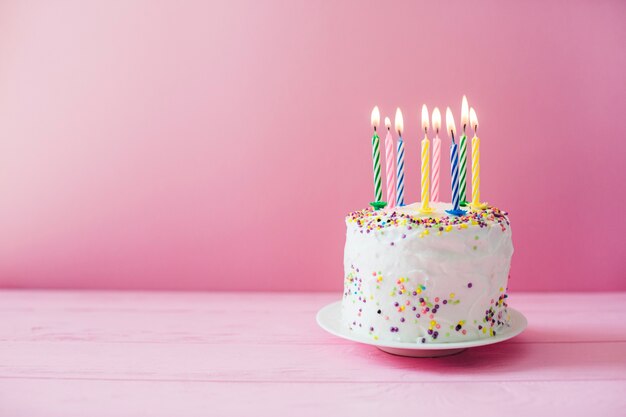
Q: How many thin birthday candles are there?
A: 8